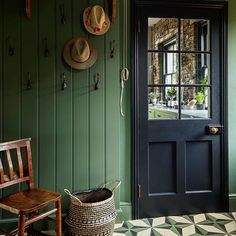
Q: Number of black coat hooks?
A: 7